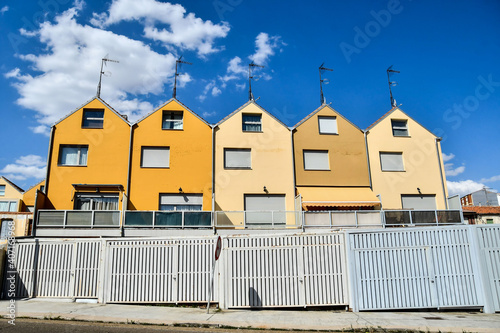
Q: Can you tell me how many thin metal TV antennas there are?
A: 5